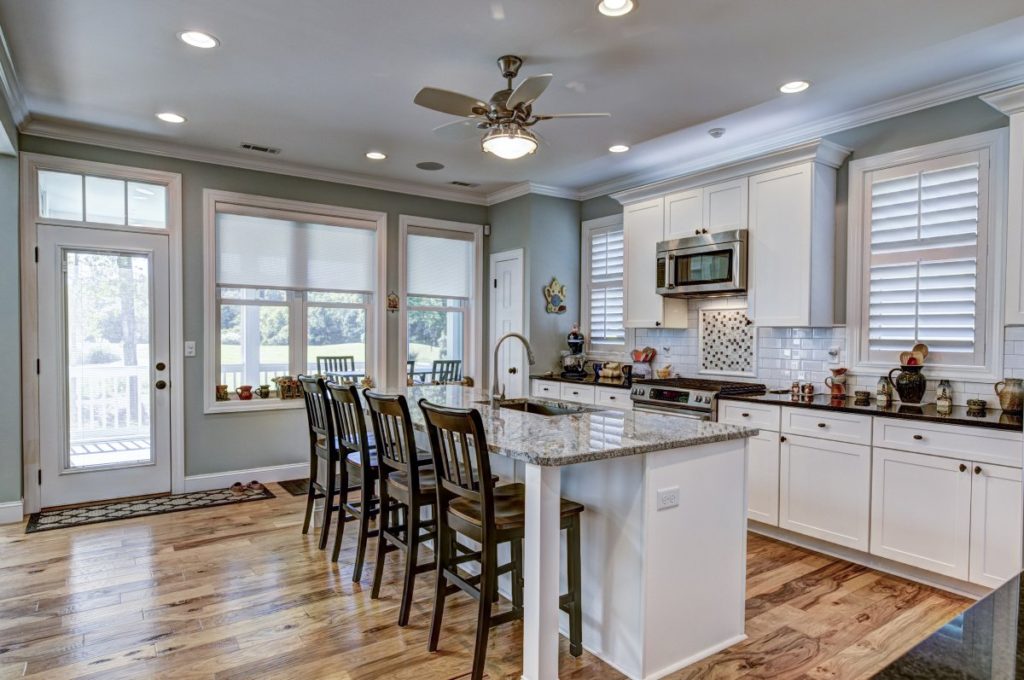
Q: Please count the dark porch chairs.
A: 3